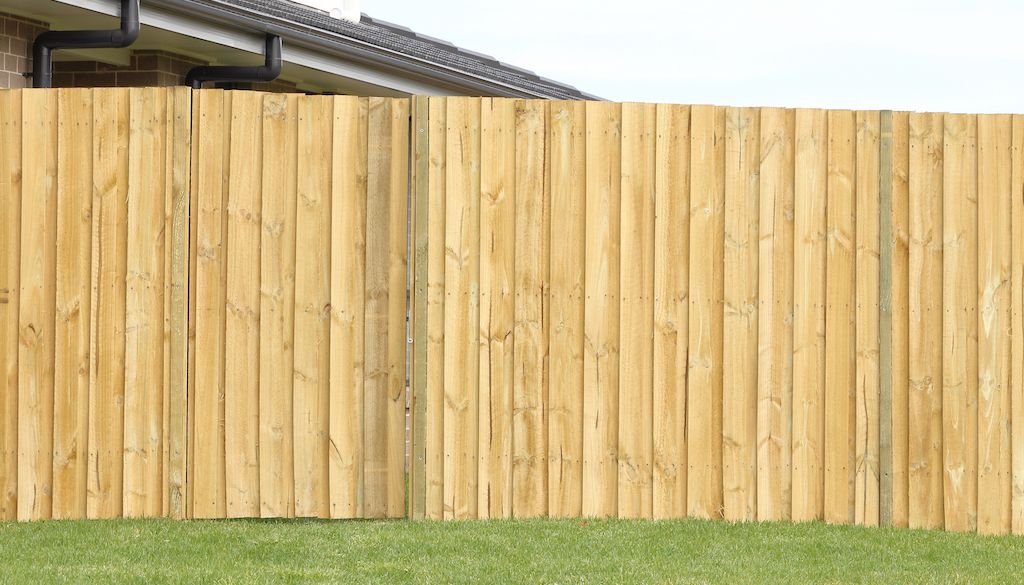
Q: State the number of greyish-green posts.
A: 3